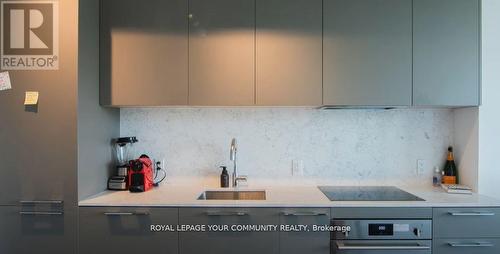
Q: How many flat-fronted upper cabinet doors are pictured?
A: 5